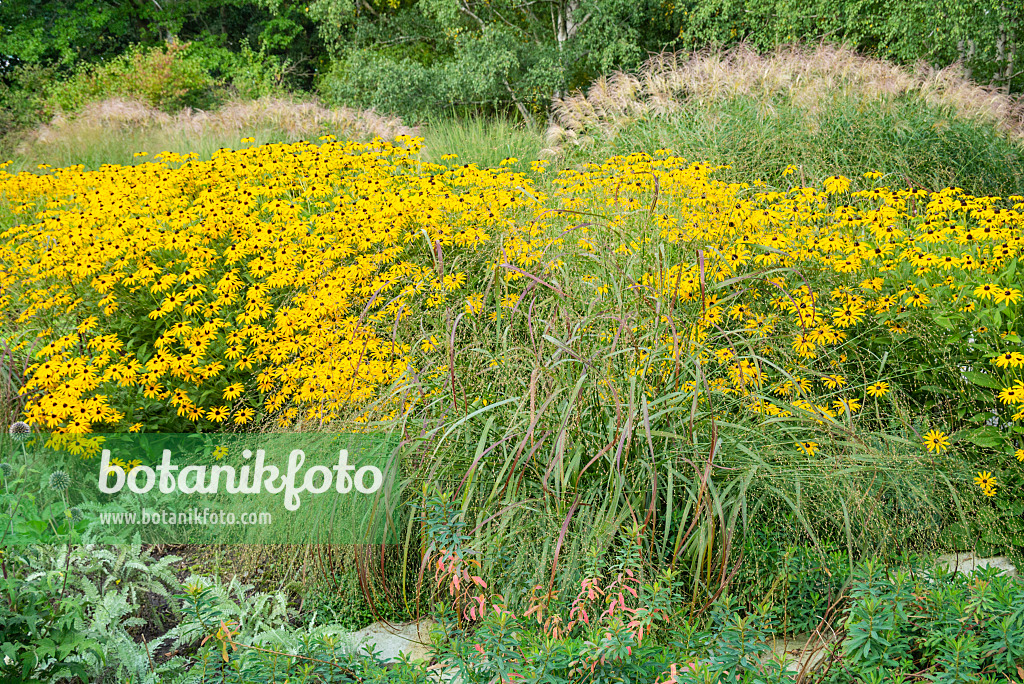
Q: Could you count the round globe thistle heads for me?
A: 4